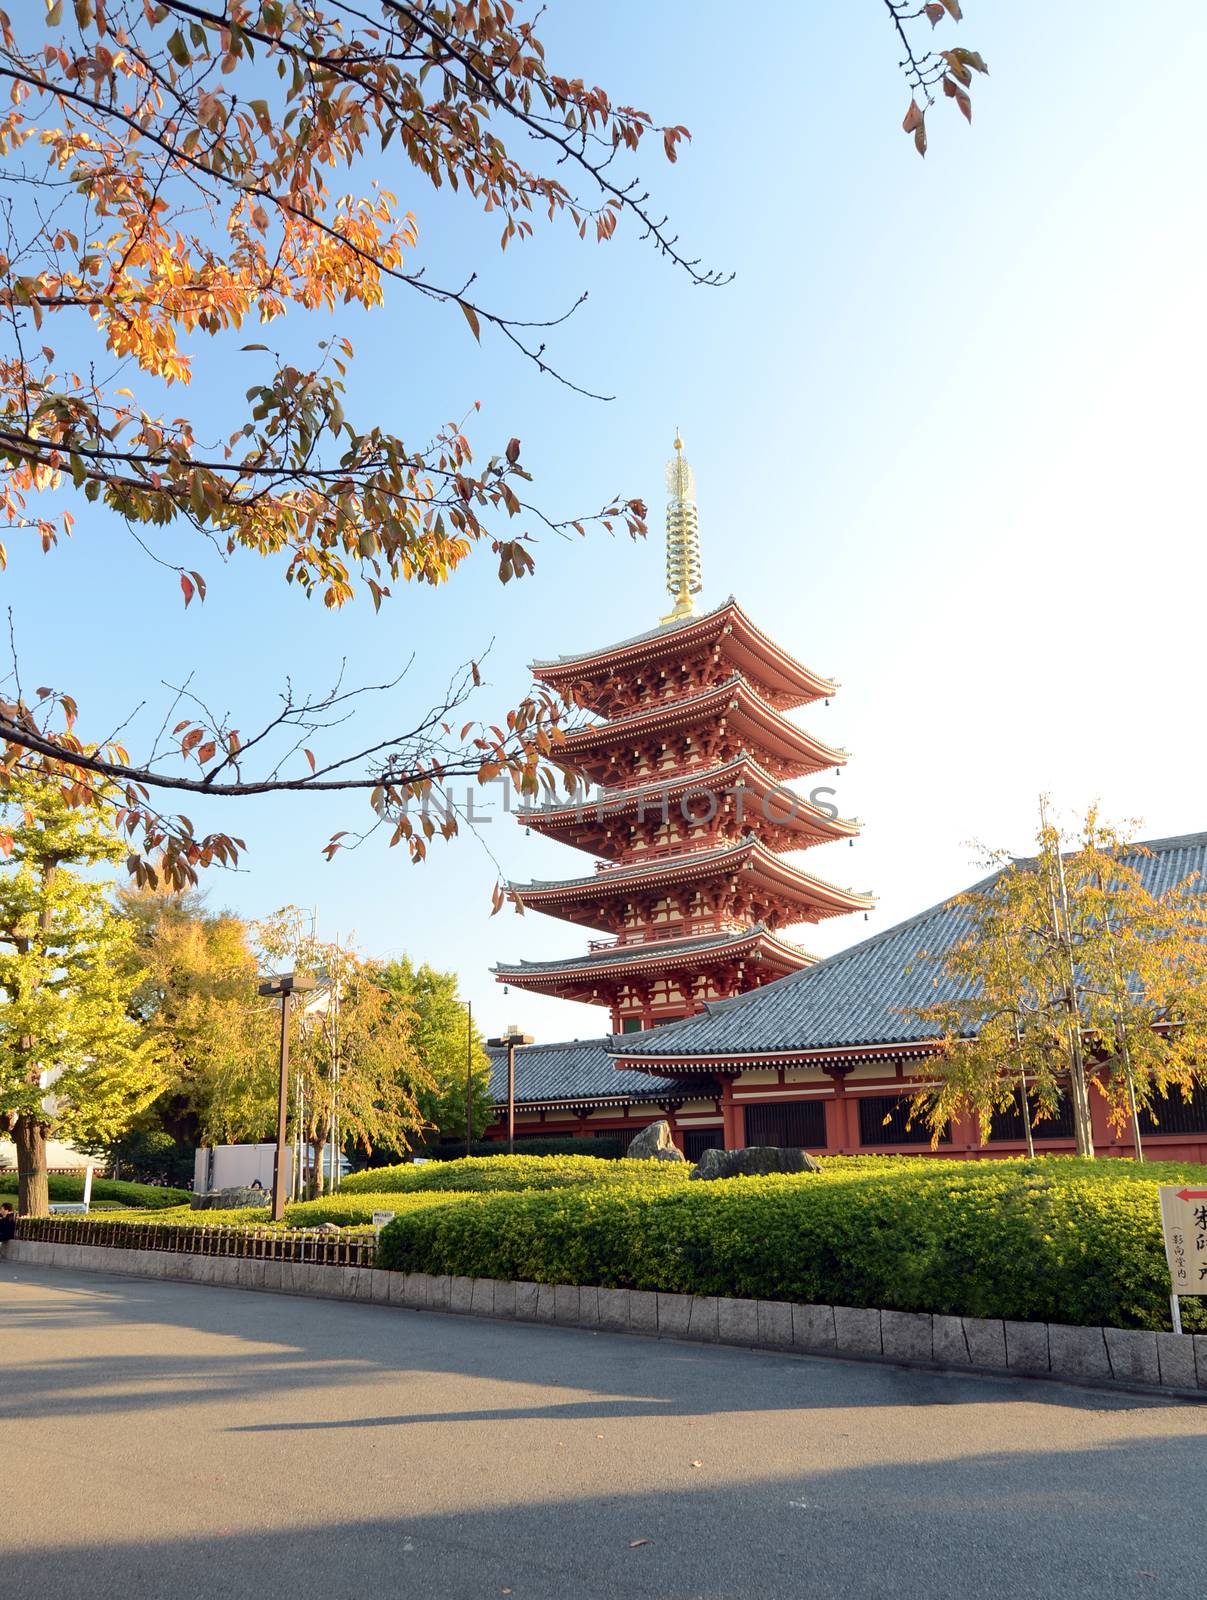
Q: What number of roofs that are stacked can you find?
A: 5